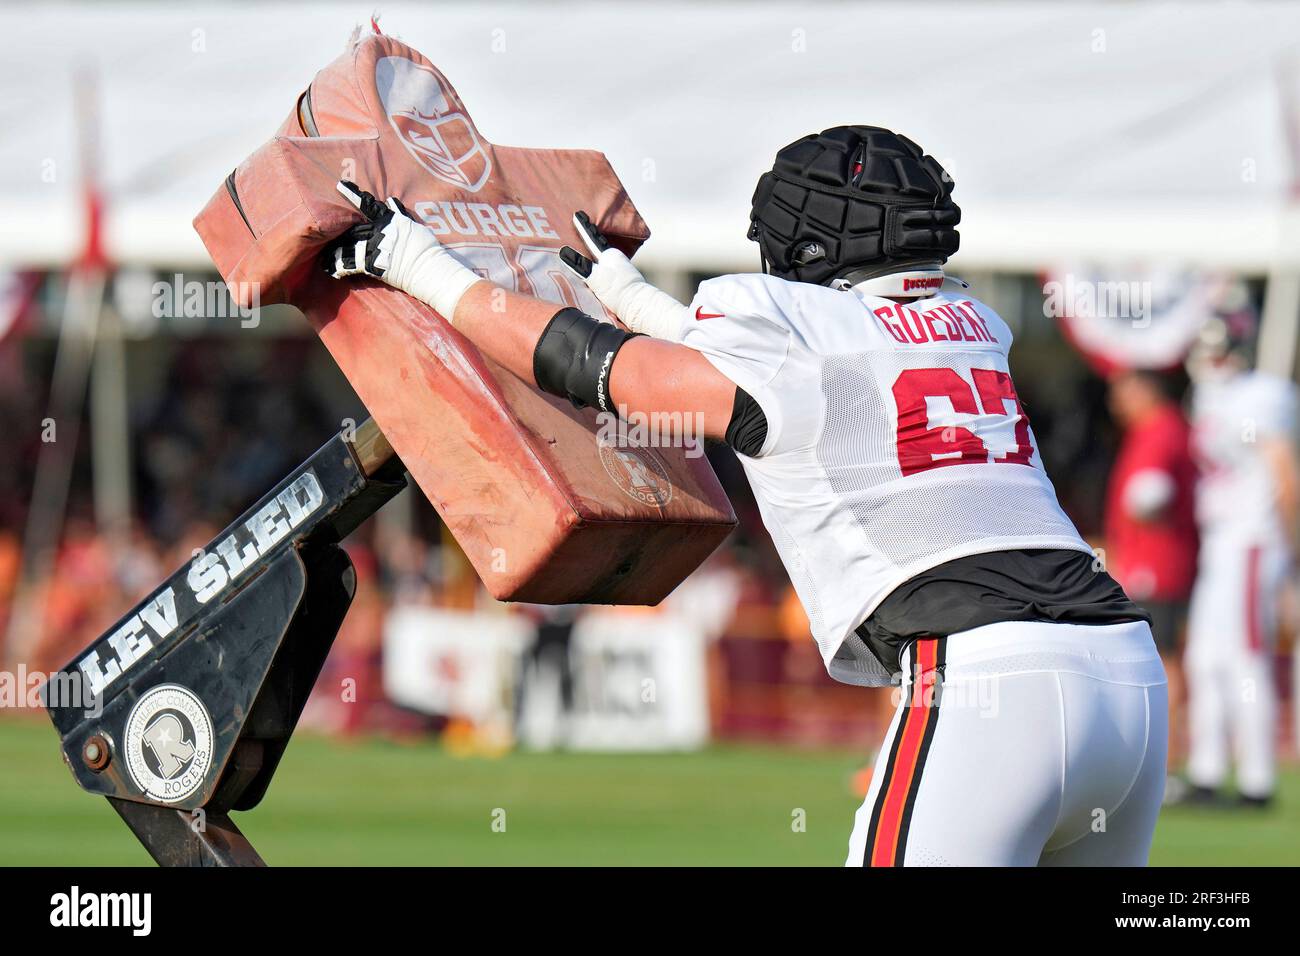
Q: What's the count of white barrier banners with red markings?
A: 1